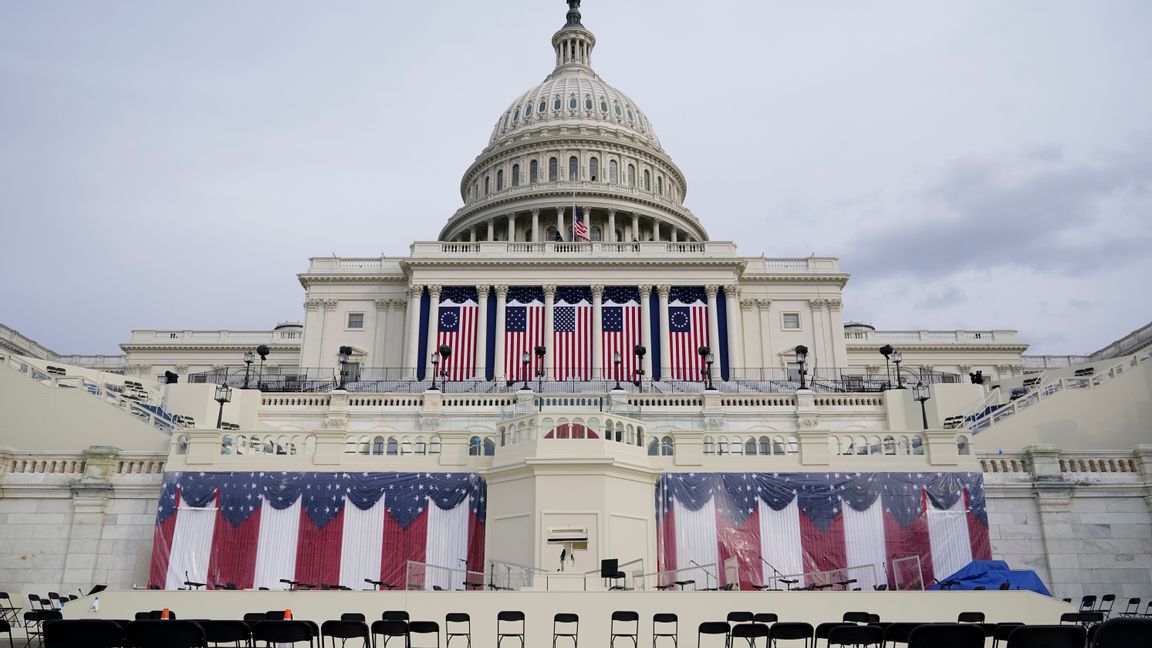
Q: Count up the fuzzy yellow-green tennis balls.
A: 0